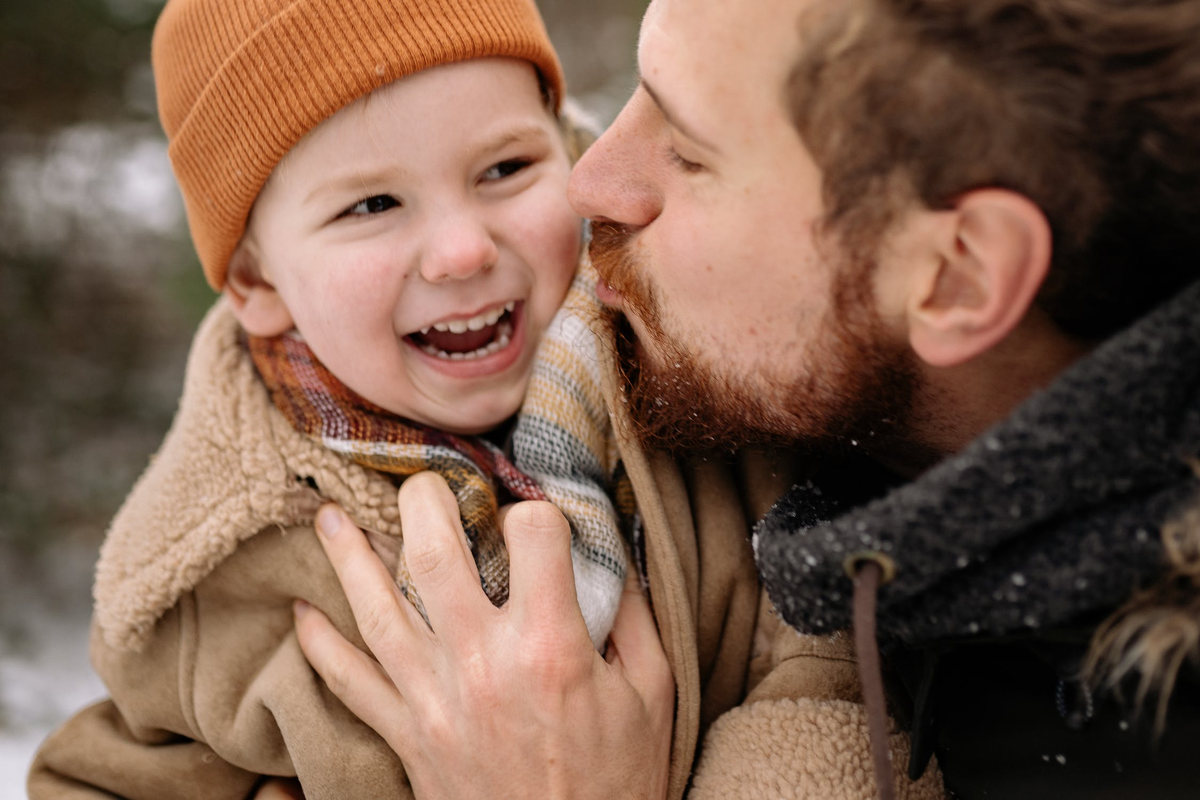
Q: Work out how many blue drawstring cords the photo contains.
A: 0